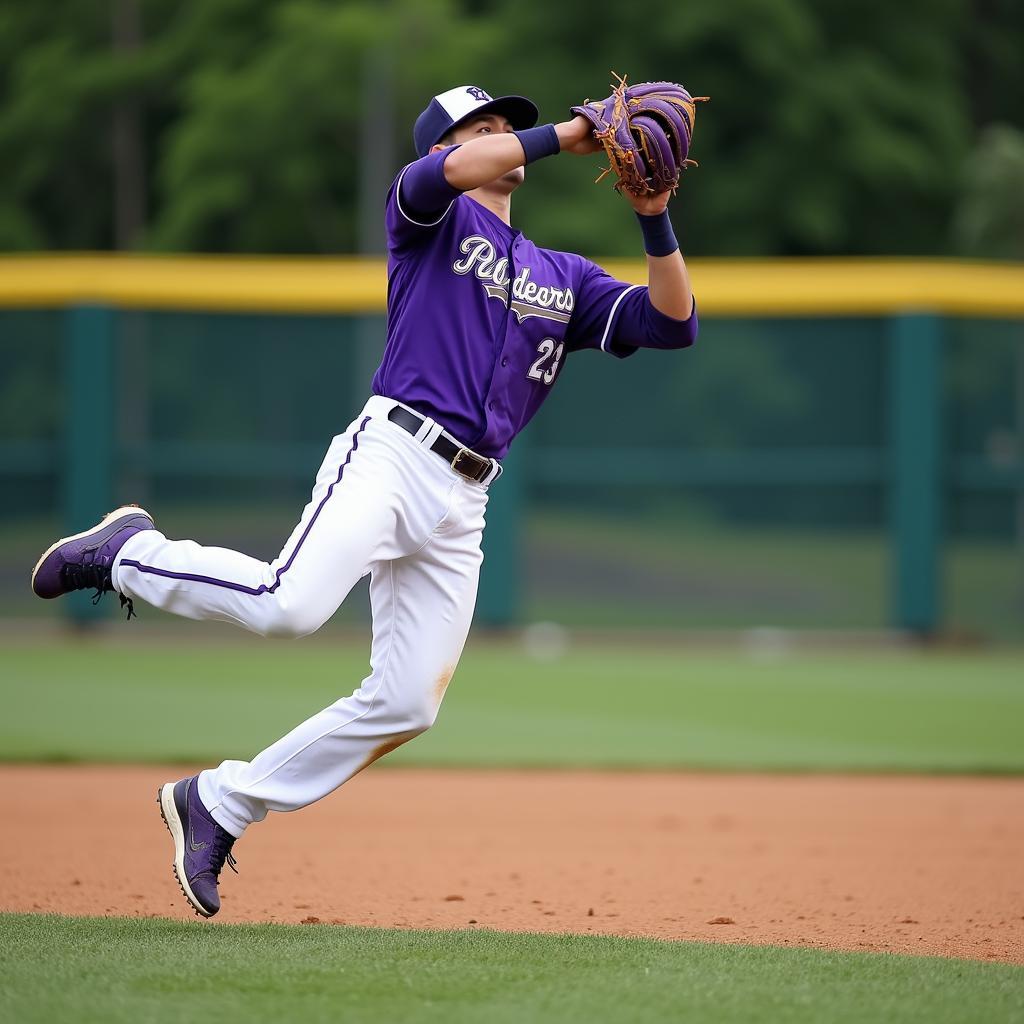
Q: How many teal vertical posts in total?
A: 3